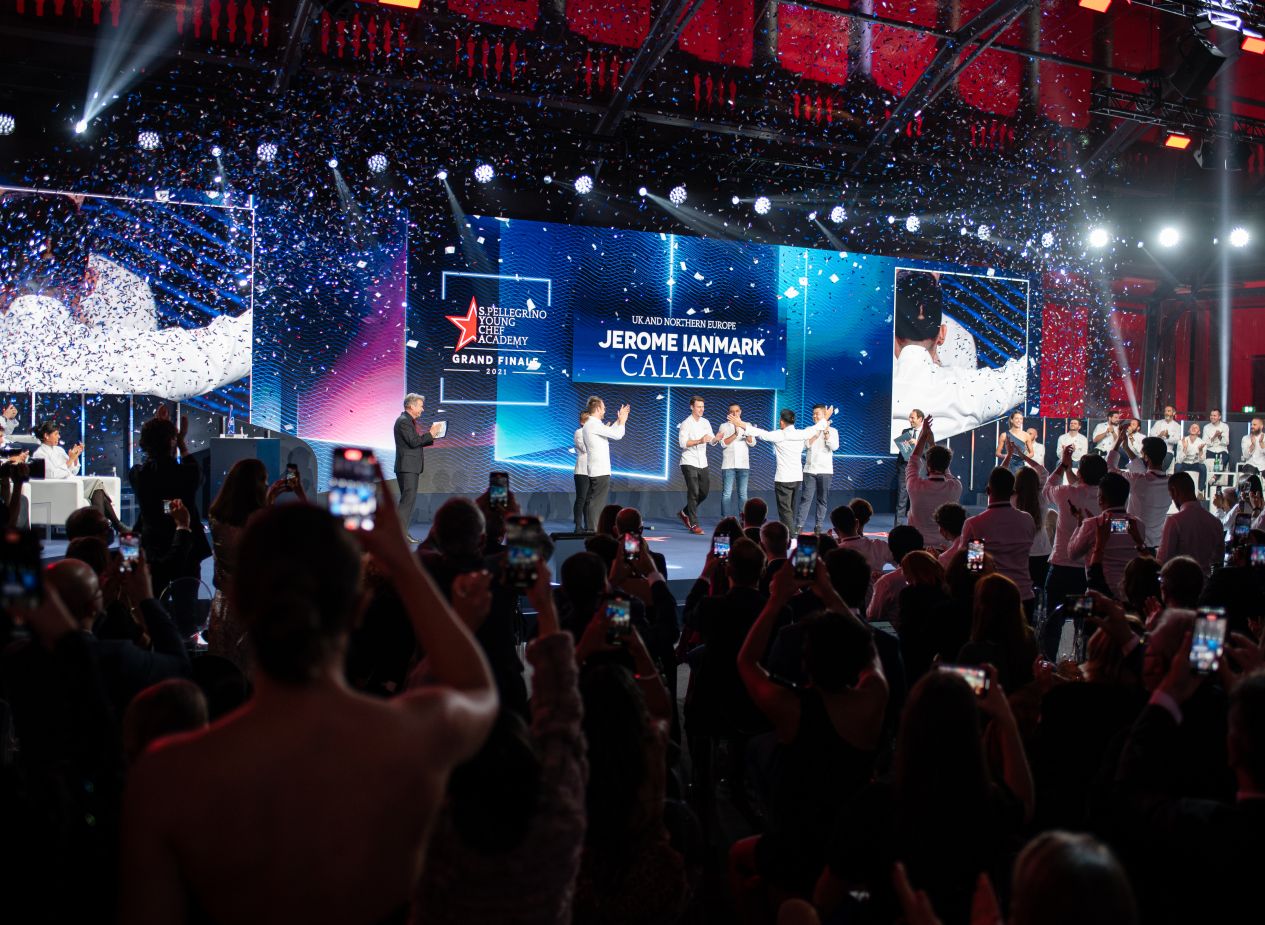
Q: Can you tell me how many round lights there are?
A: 15